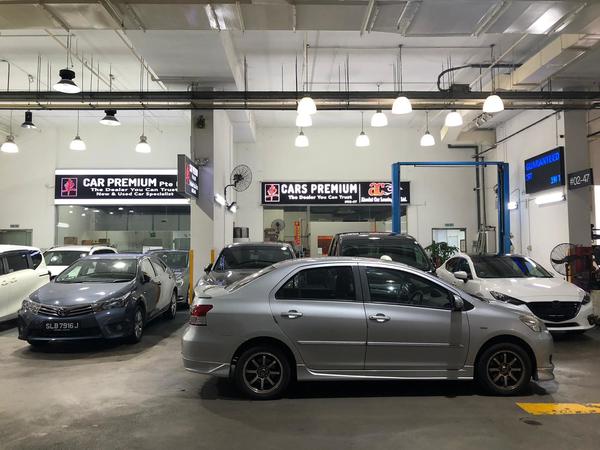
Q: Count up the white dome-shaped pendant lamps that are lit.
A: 12